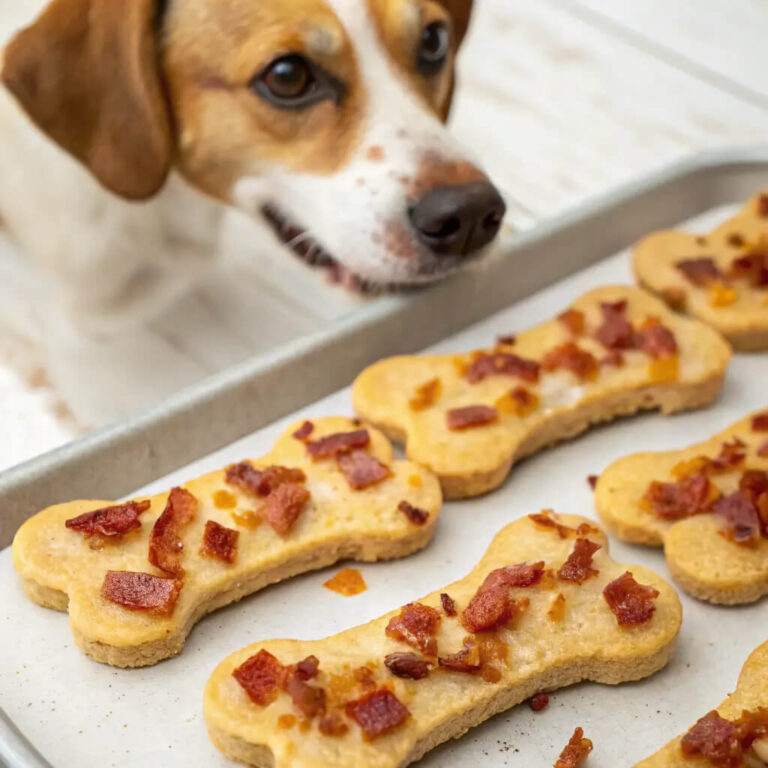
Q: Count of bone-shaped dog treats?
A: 6